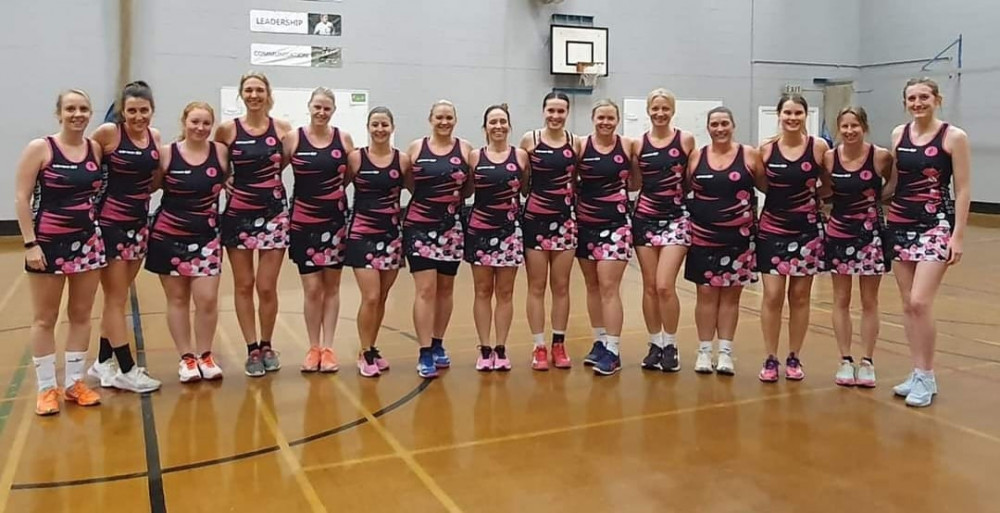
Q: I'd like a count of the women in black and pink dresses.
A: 15